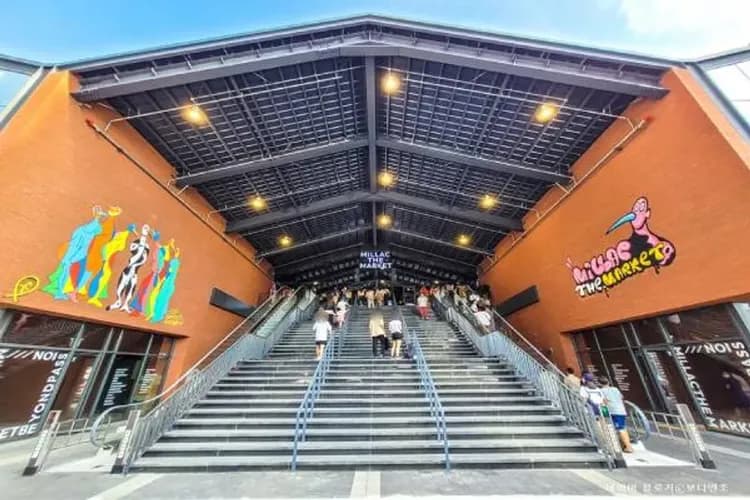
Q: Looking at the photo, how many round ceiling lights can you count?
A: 9